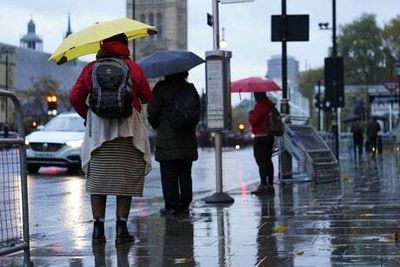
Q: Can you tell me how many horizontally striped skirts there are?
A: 1